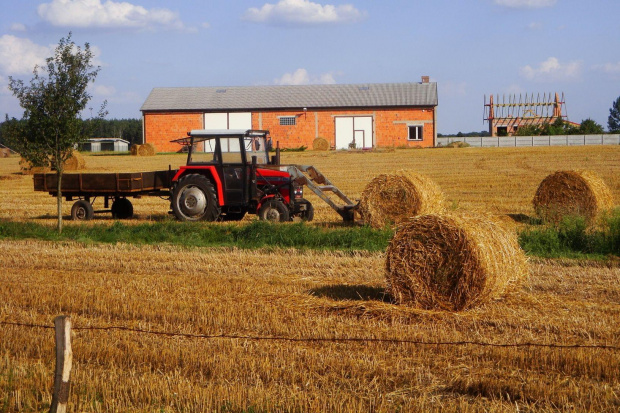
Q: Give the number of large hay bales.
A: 3